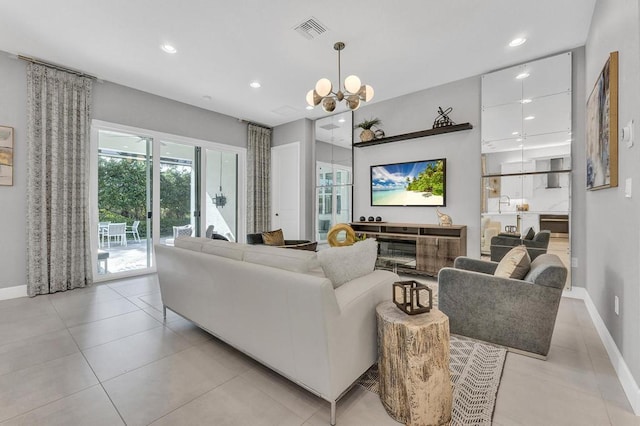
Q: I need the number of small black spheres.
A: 3